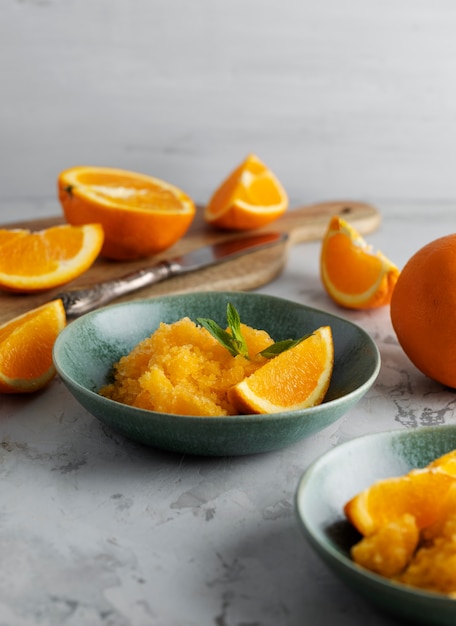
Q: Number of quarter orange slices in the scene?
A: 6